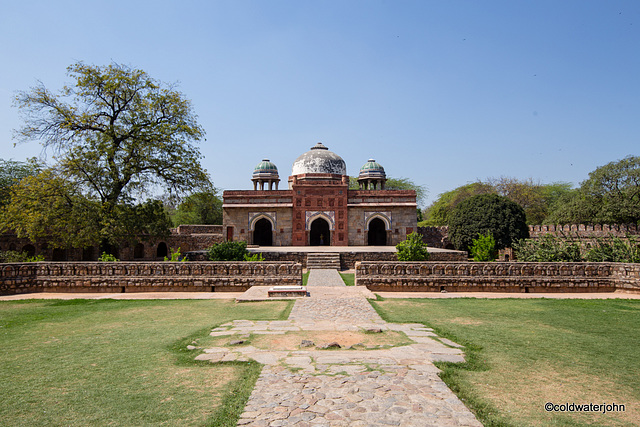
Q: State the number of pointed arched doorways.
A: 3